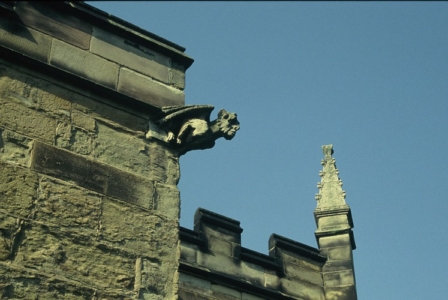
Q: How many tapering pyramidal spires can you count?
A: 1